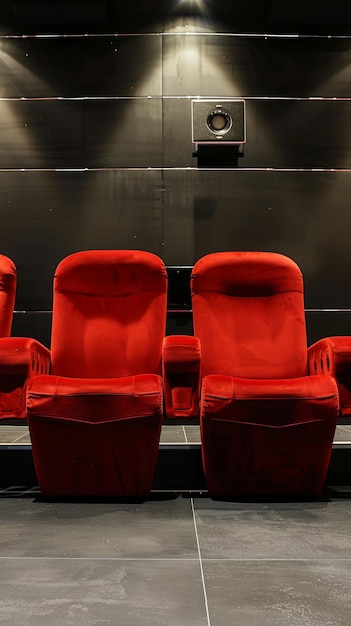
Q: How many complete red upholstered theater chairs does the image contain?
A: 2